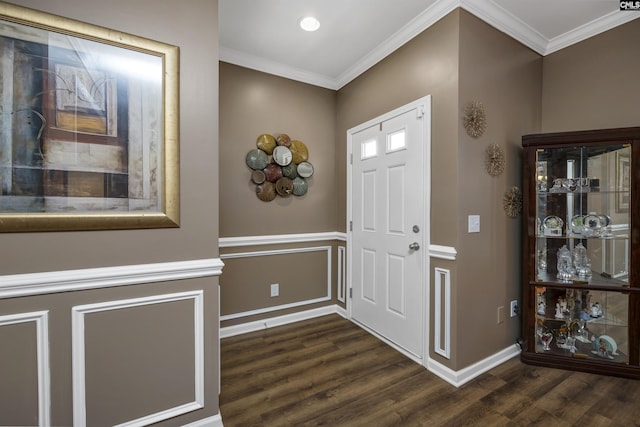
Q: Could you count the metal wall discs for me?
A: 12